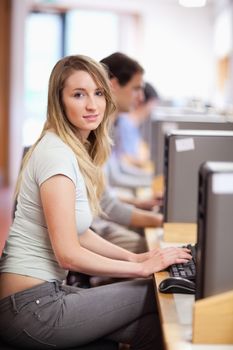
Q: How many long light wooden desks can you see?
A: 1